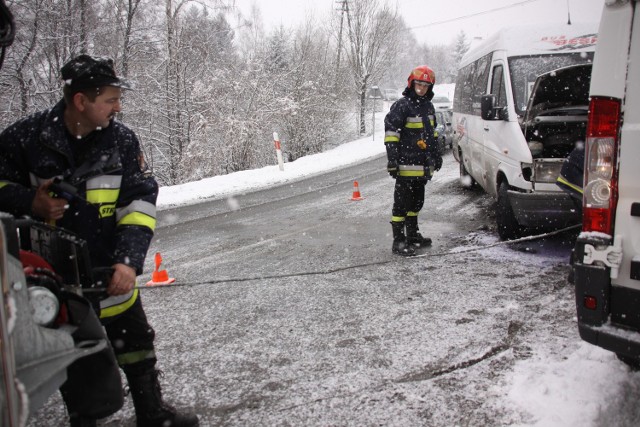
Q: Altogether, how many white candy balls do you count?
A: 0